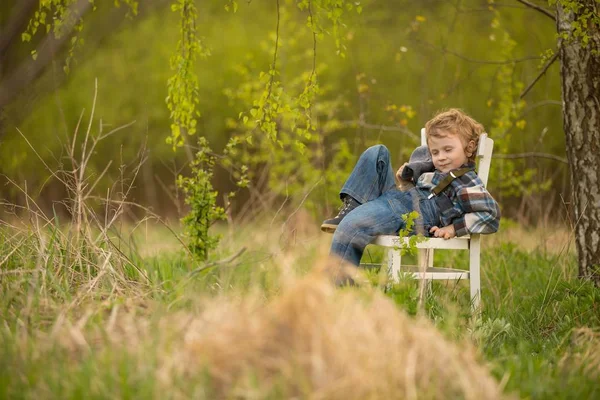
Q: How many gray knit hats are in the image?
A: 1